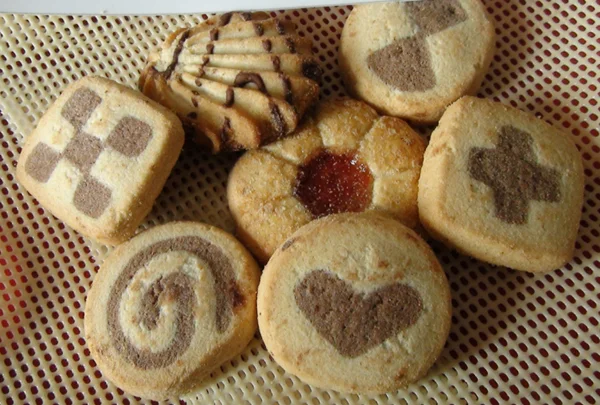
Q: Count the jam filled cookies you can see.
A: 1